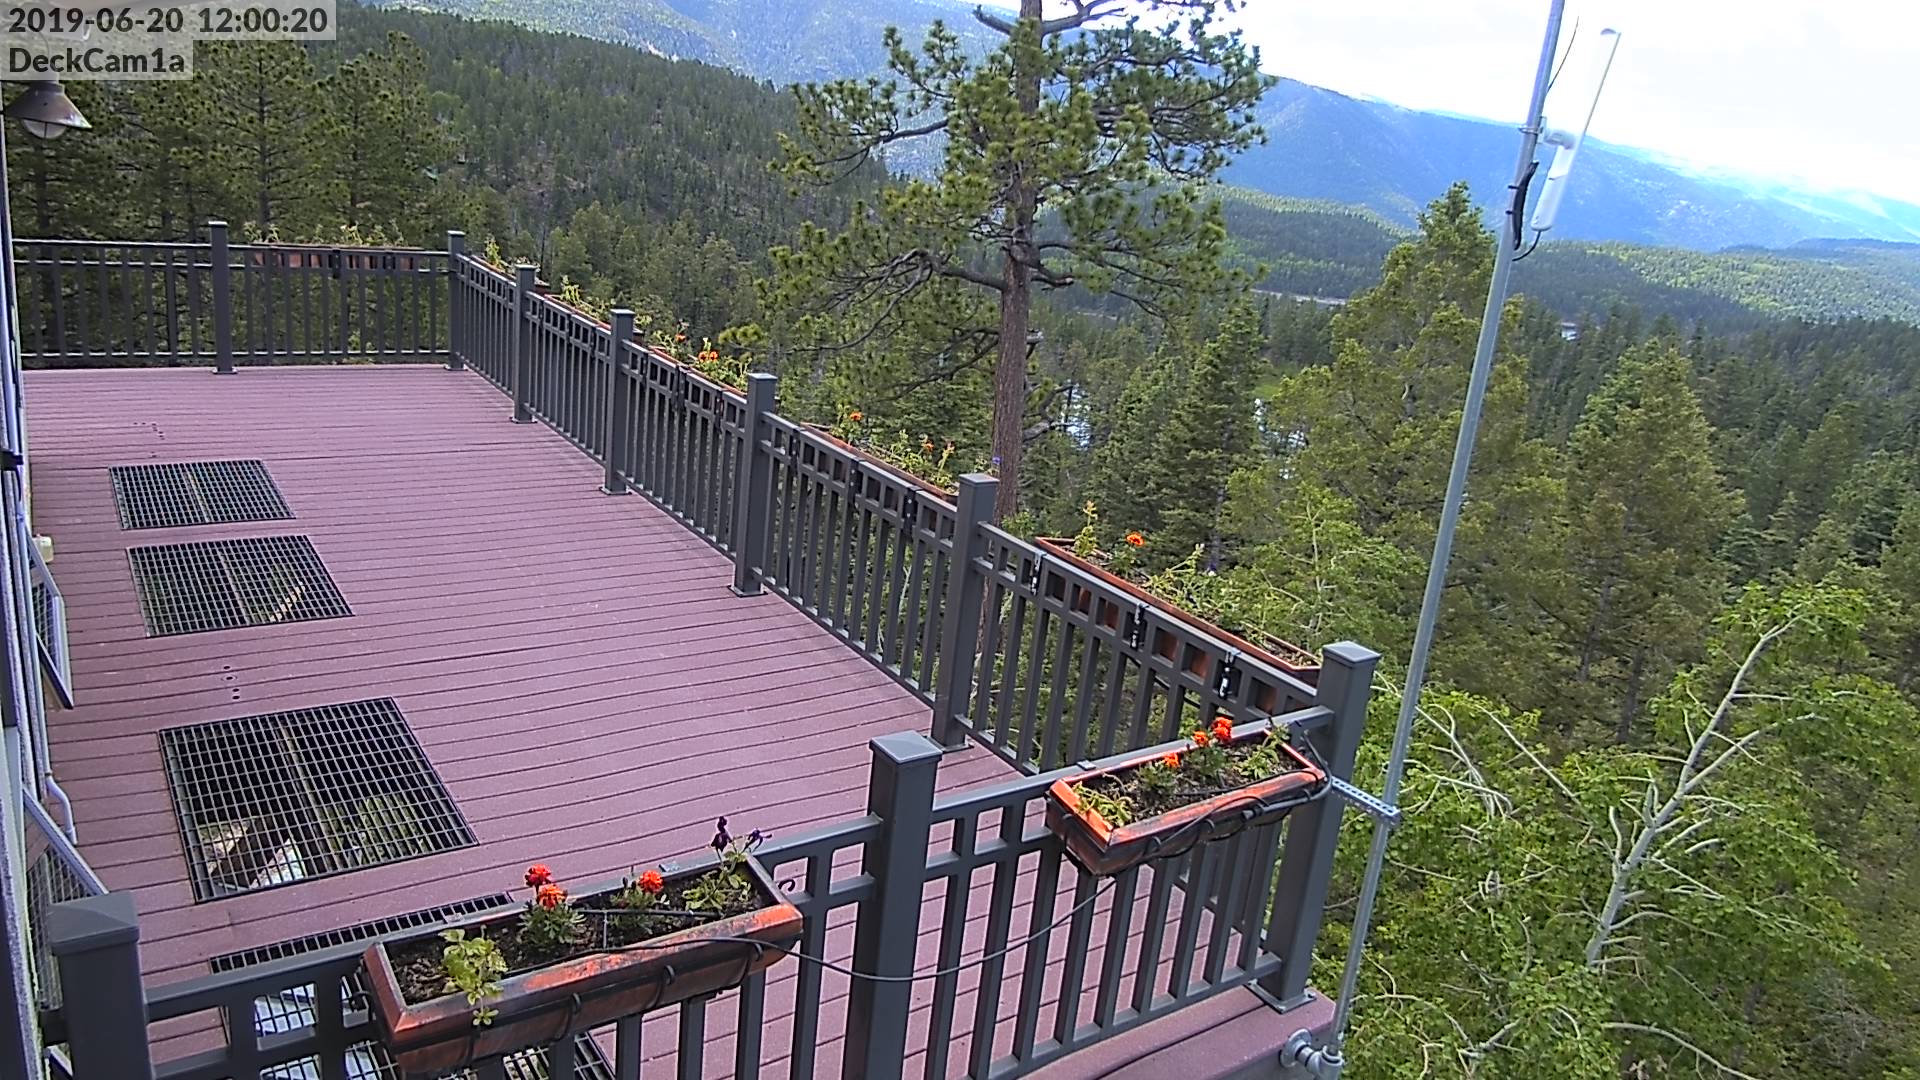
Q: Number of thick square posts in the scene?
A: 9